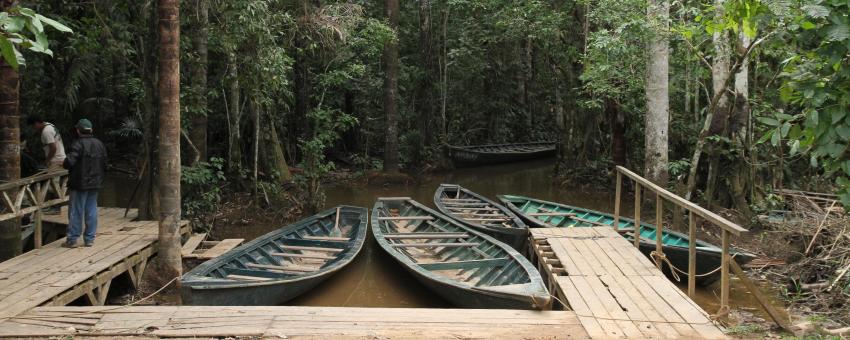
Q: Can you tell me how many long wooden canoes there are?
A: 5